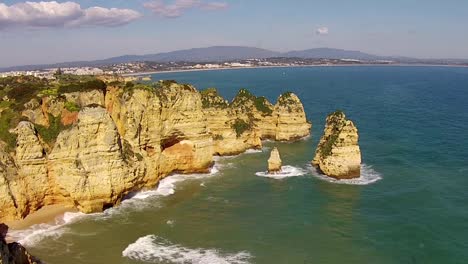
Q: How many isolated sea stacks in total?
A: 2